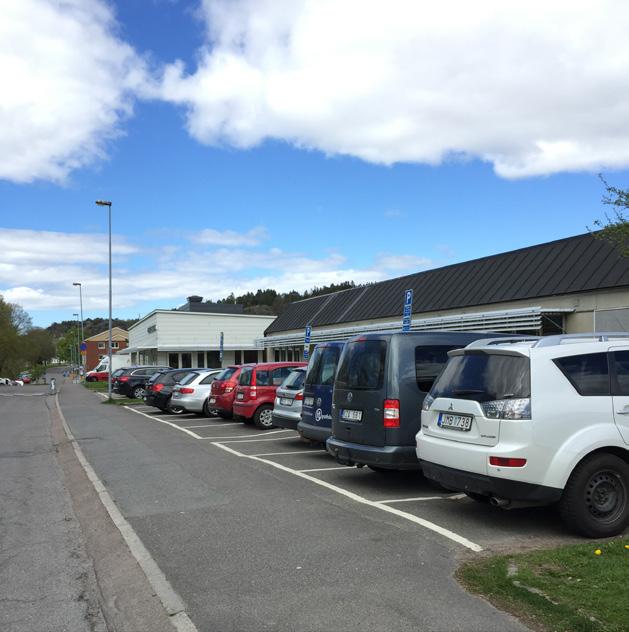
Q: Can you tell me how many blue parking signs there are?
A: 3